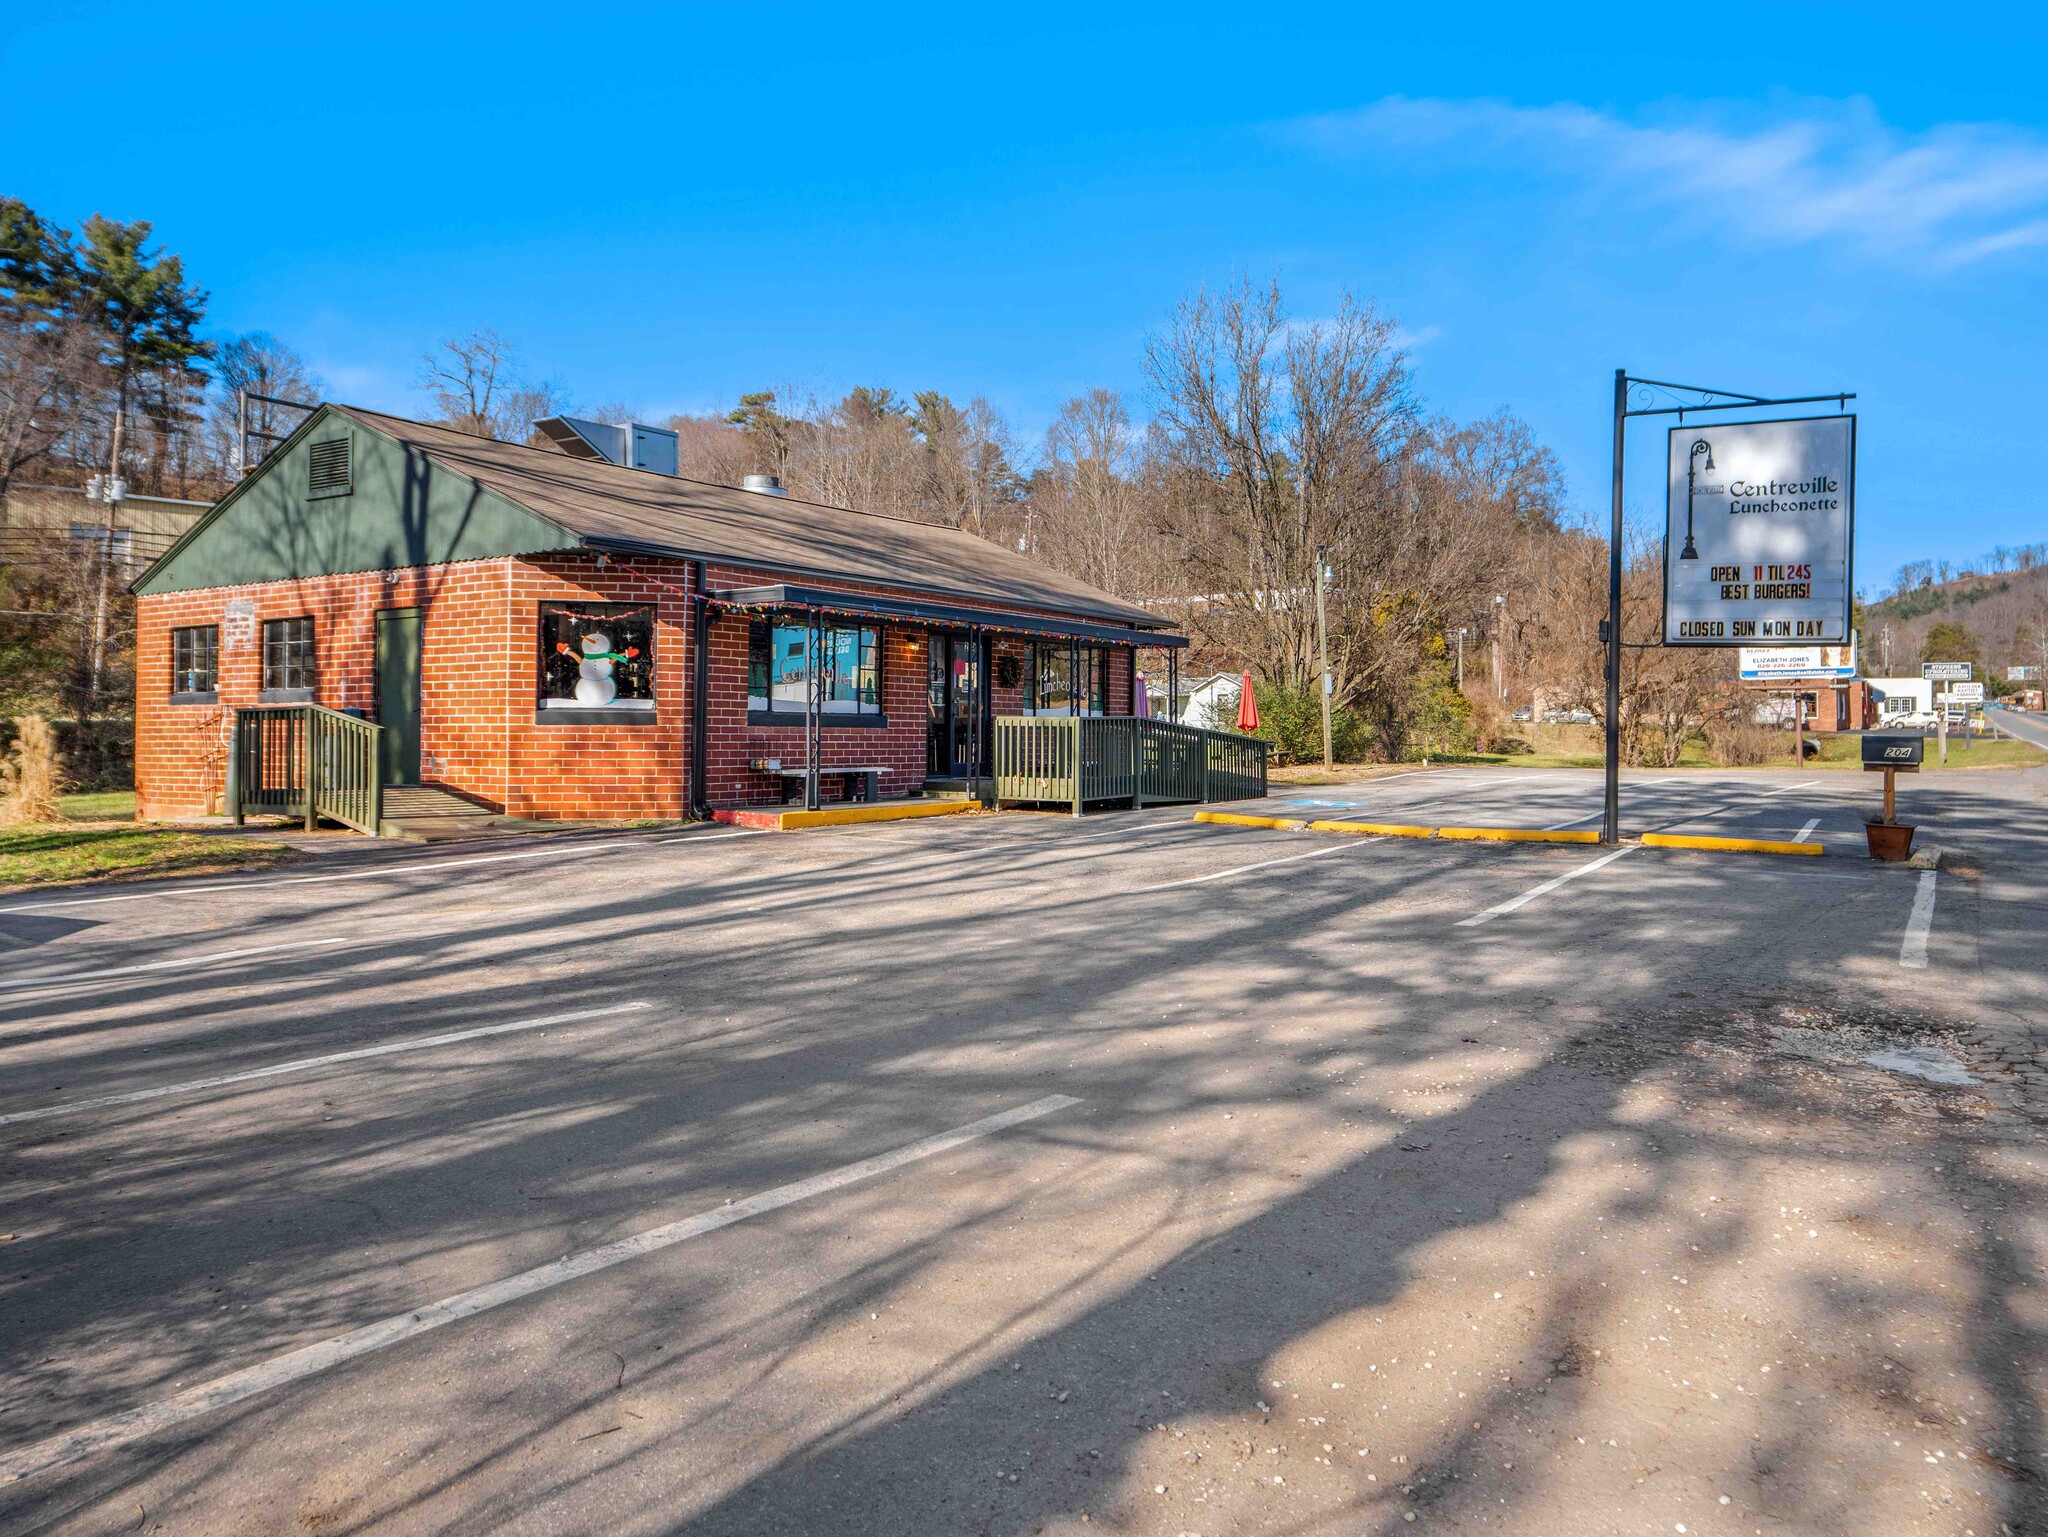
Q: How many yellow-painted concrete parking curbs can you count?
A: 4